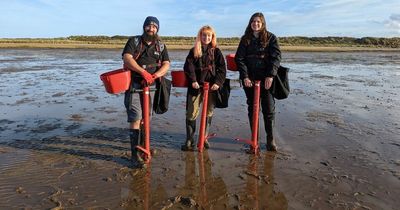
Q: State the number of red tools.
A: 3